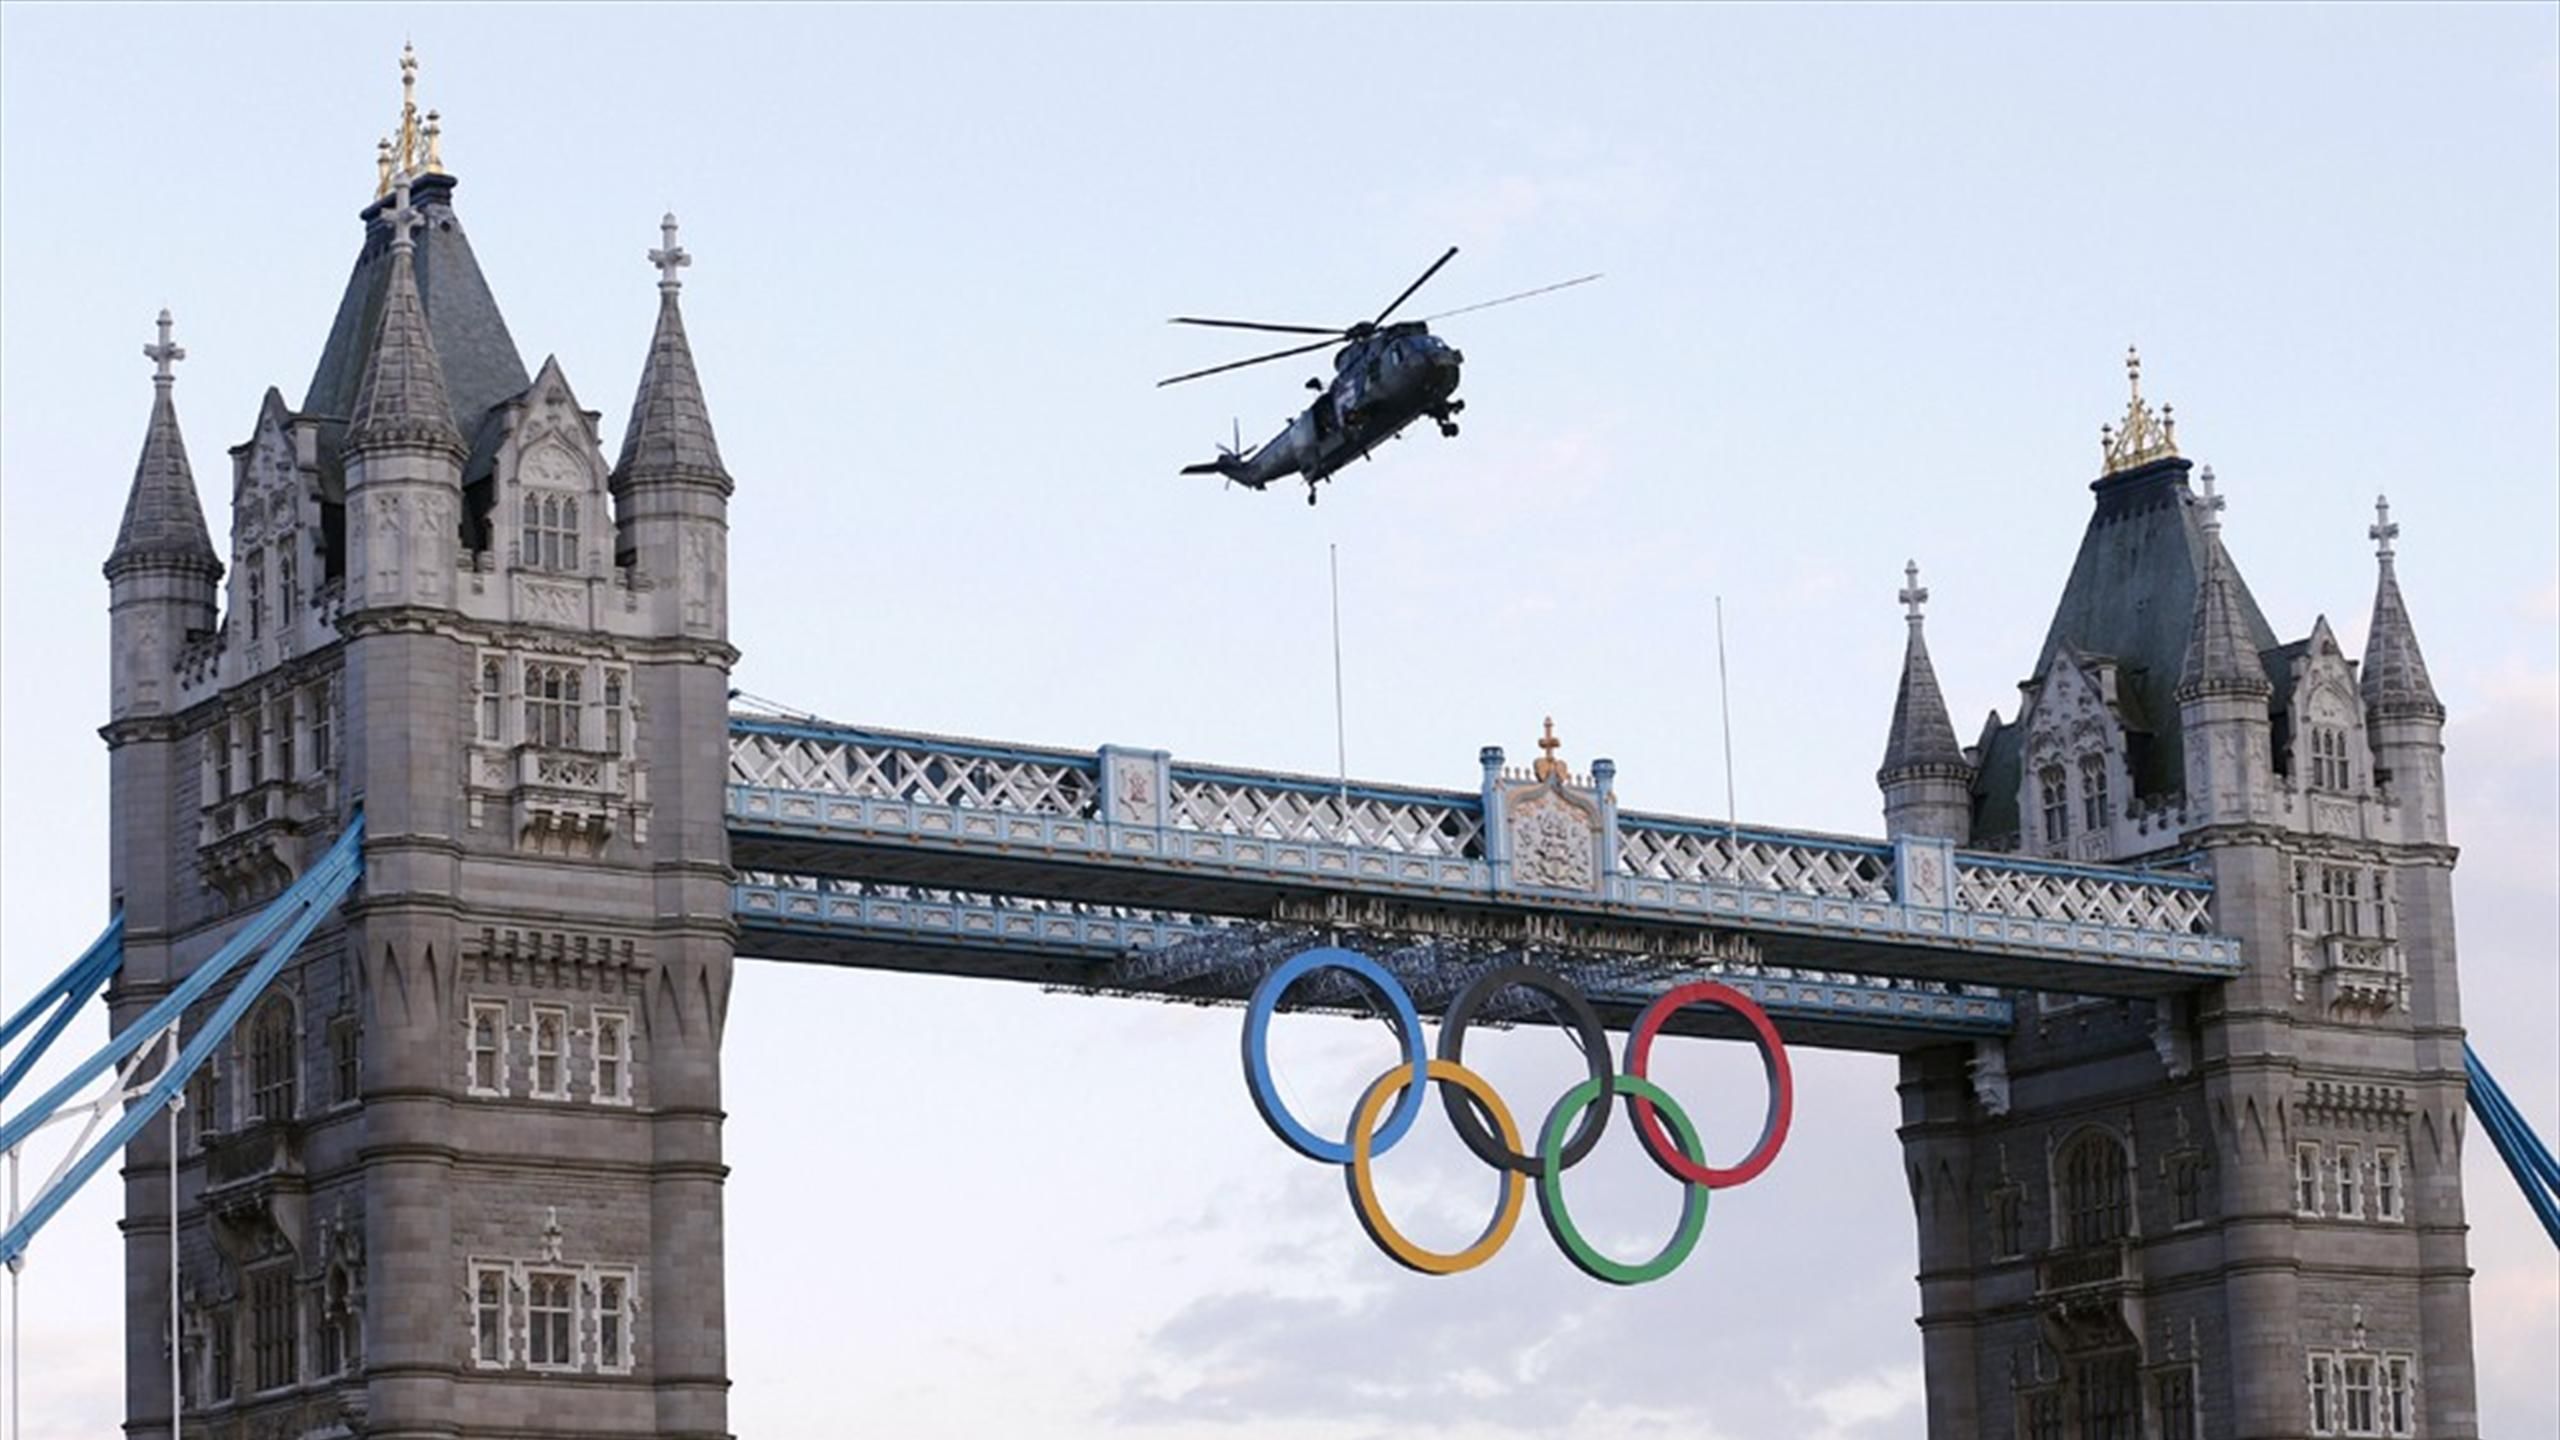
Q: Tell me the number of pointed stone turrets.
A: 6